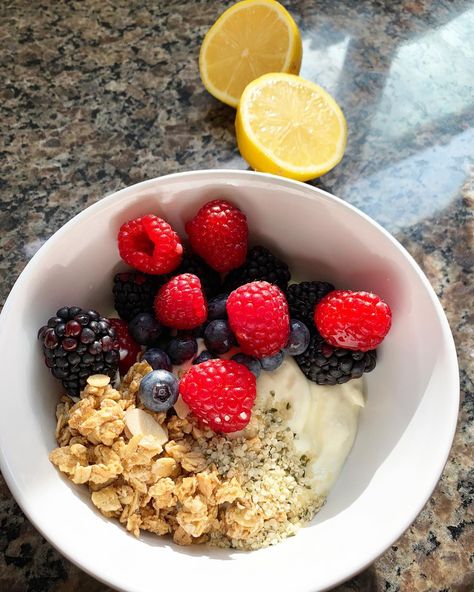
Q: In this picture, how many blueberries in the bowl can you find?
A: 10